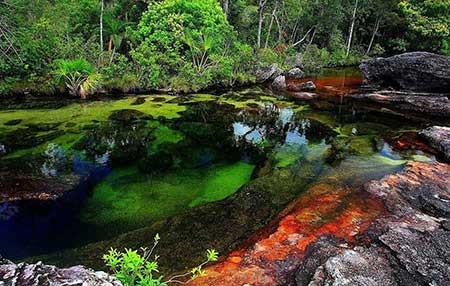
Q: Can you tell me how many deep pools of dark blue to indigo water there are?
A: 1